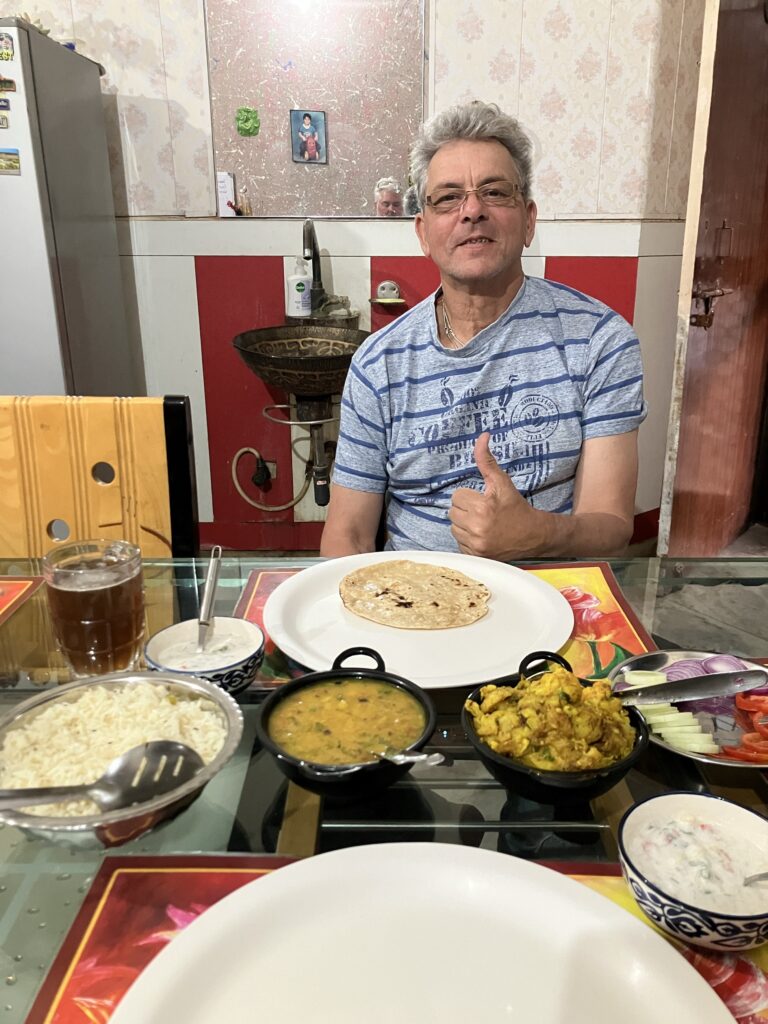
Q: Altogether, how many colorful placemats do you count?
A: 3